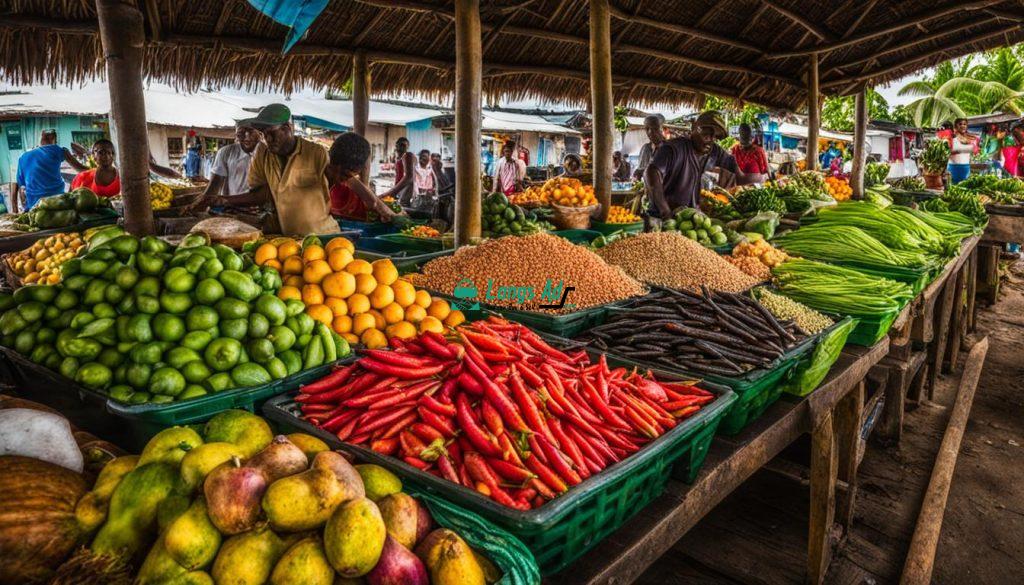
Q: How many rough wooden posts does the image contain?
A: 6